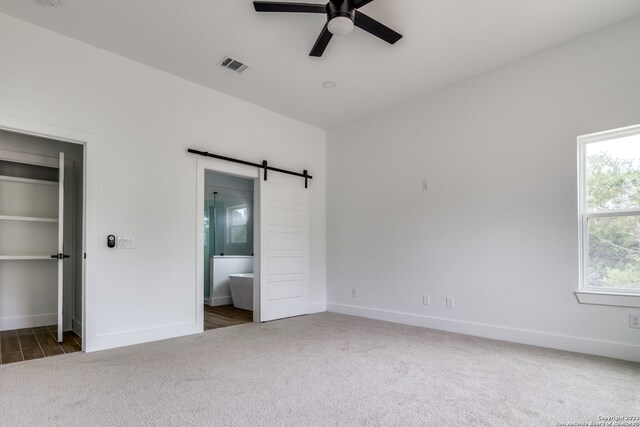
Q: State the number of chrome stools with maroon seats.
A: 0